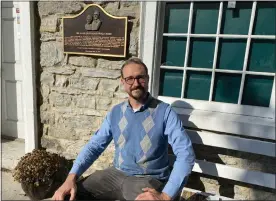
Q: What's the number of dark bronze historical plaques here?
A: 1